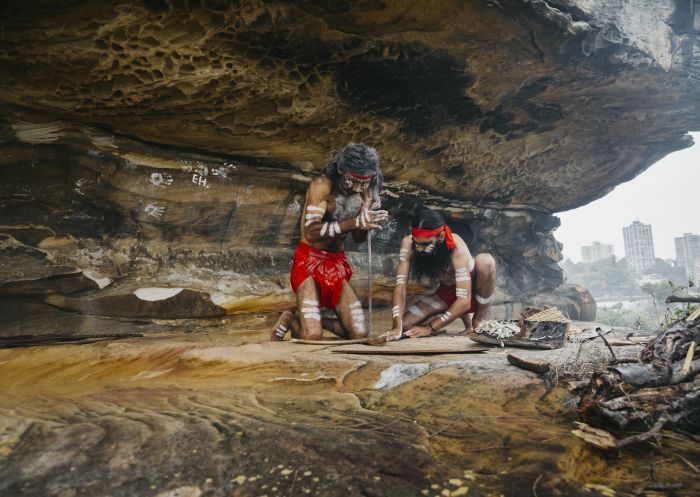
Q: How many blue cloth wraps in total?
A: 0